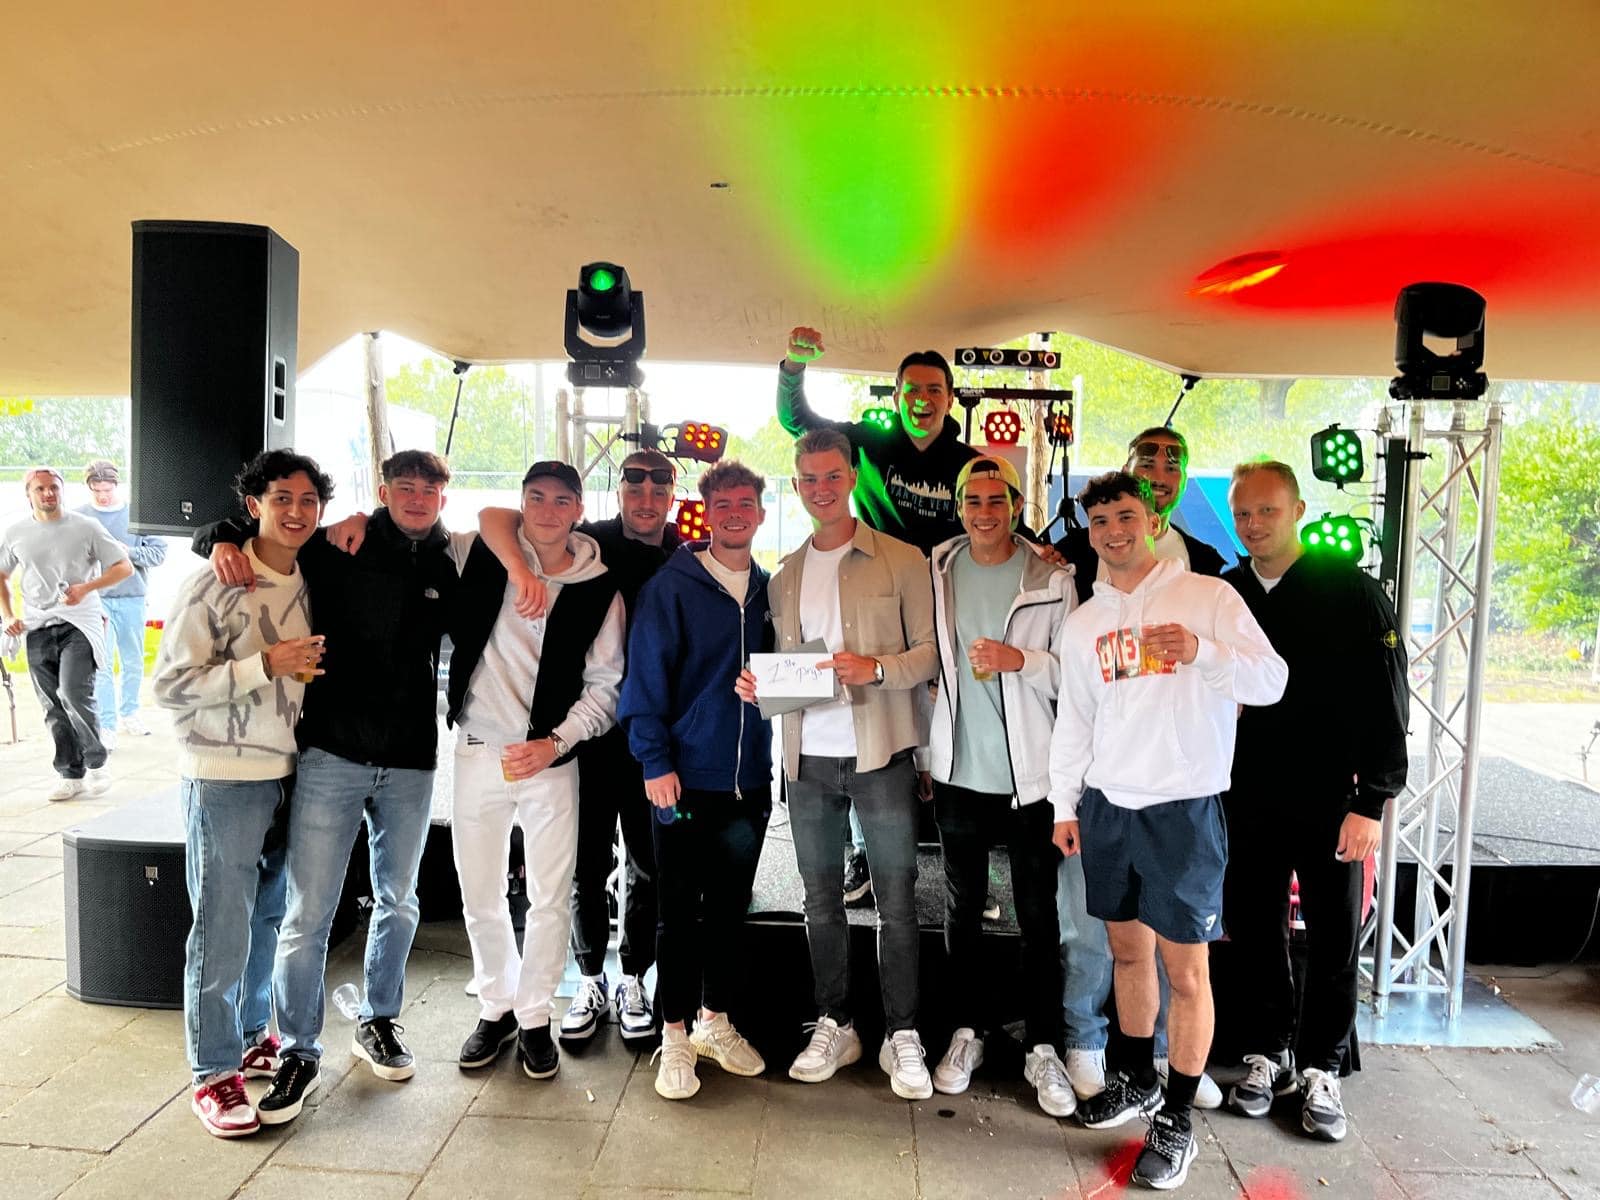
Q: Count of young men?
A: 13